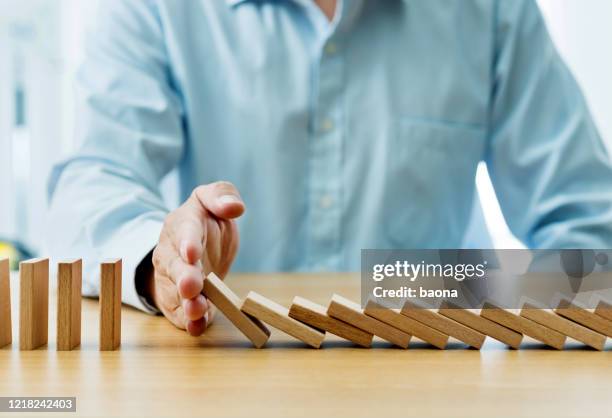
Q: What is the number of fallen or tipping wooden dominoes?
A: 11